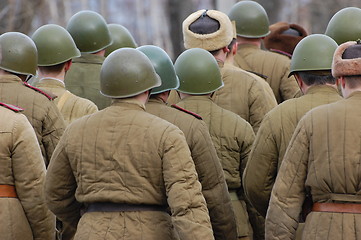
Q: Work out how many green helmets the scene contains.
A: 10